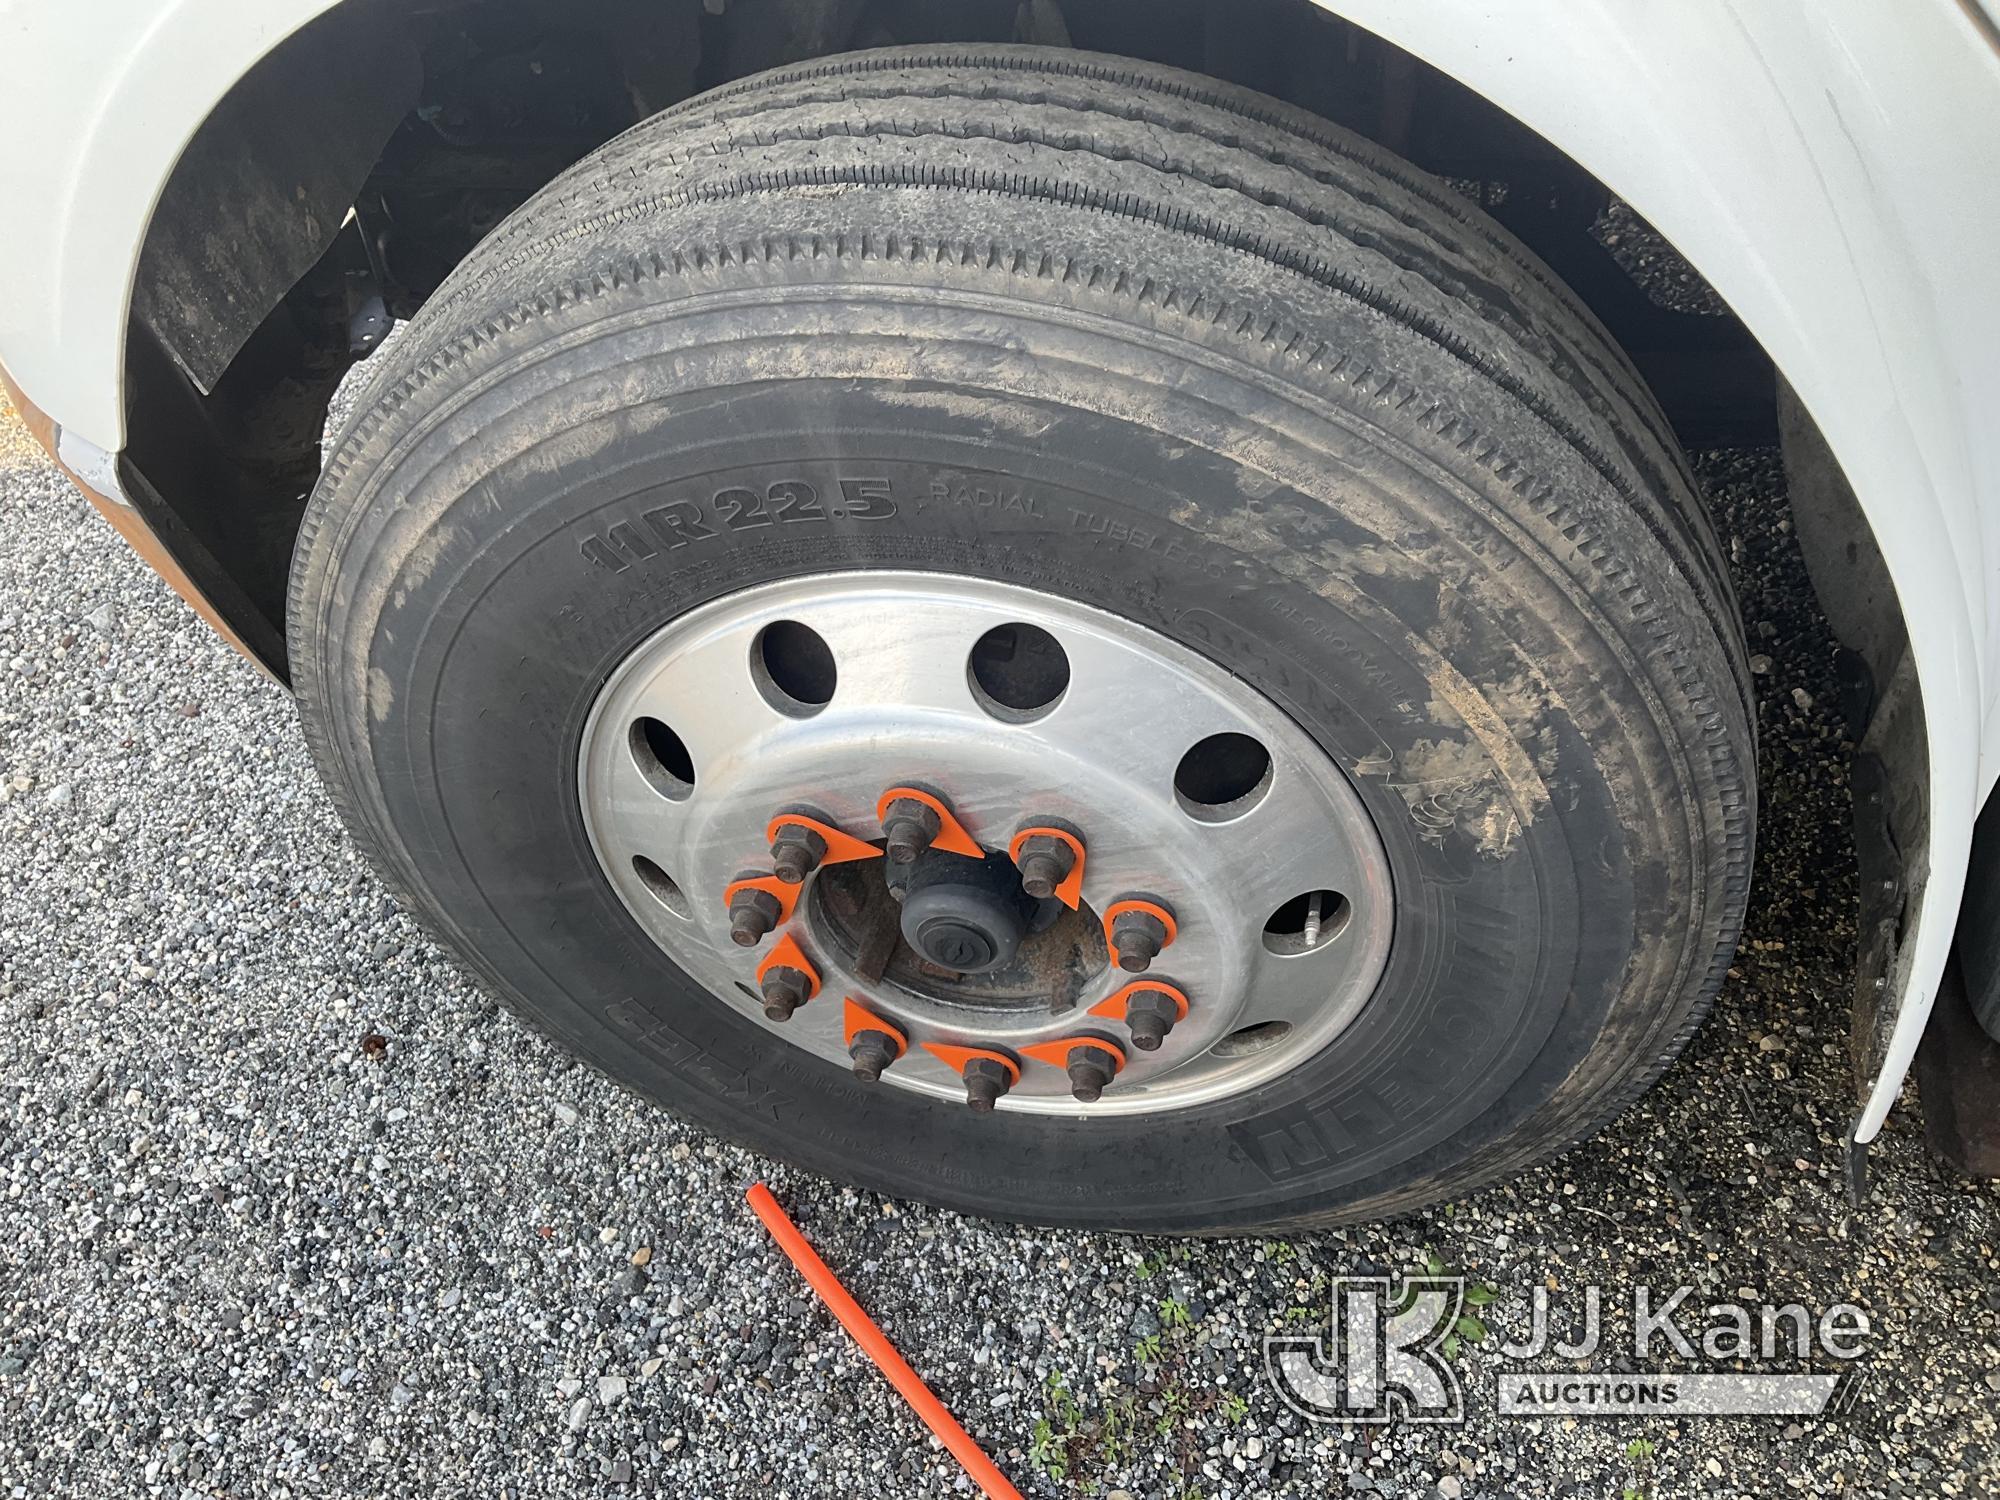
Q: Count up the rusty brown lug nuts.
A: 10